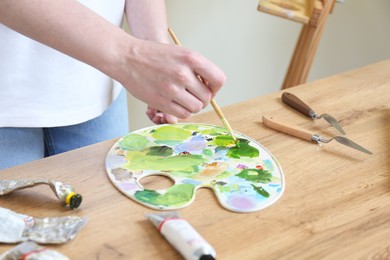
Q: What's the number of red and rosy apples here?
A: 0